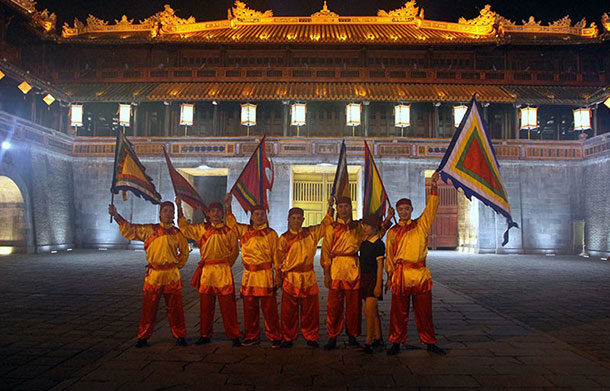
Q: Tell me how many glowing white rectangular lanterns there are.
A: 10